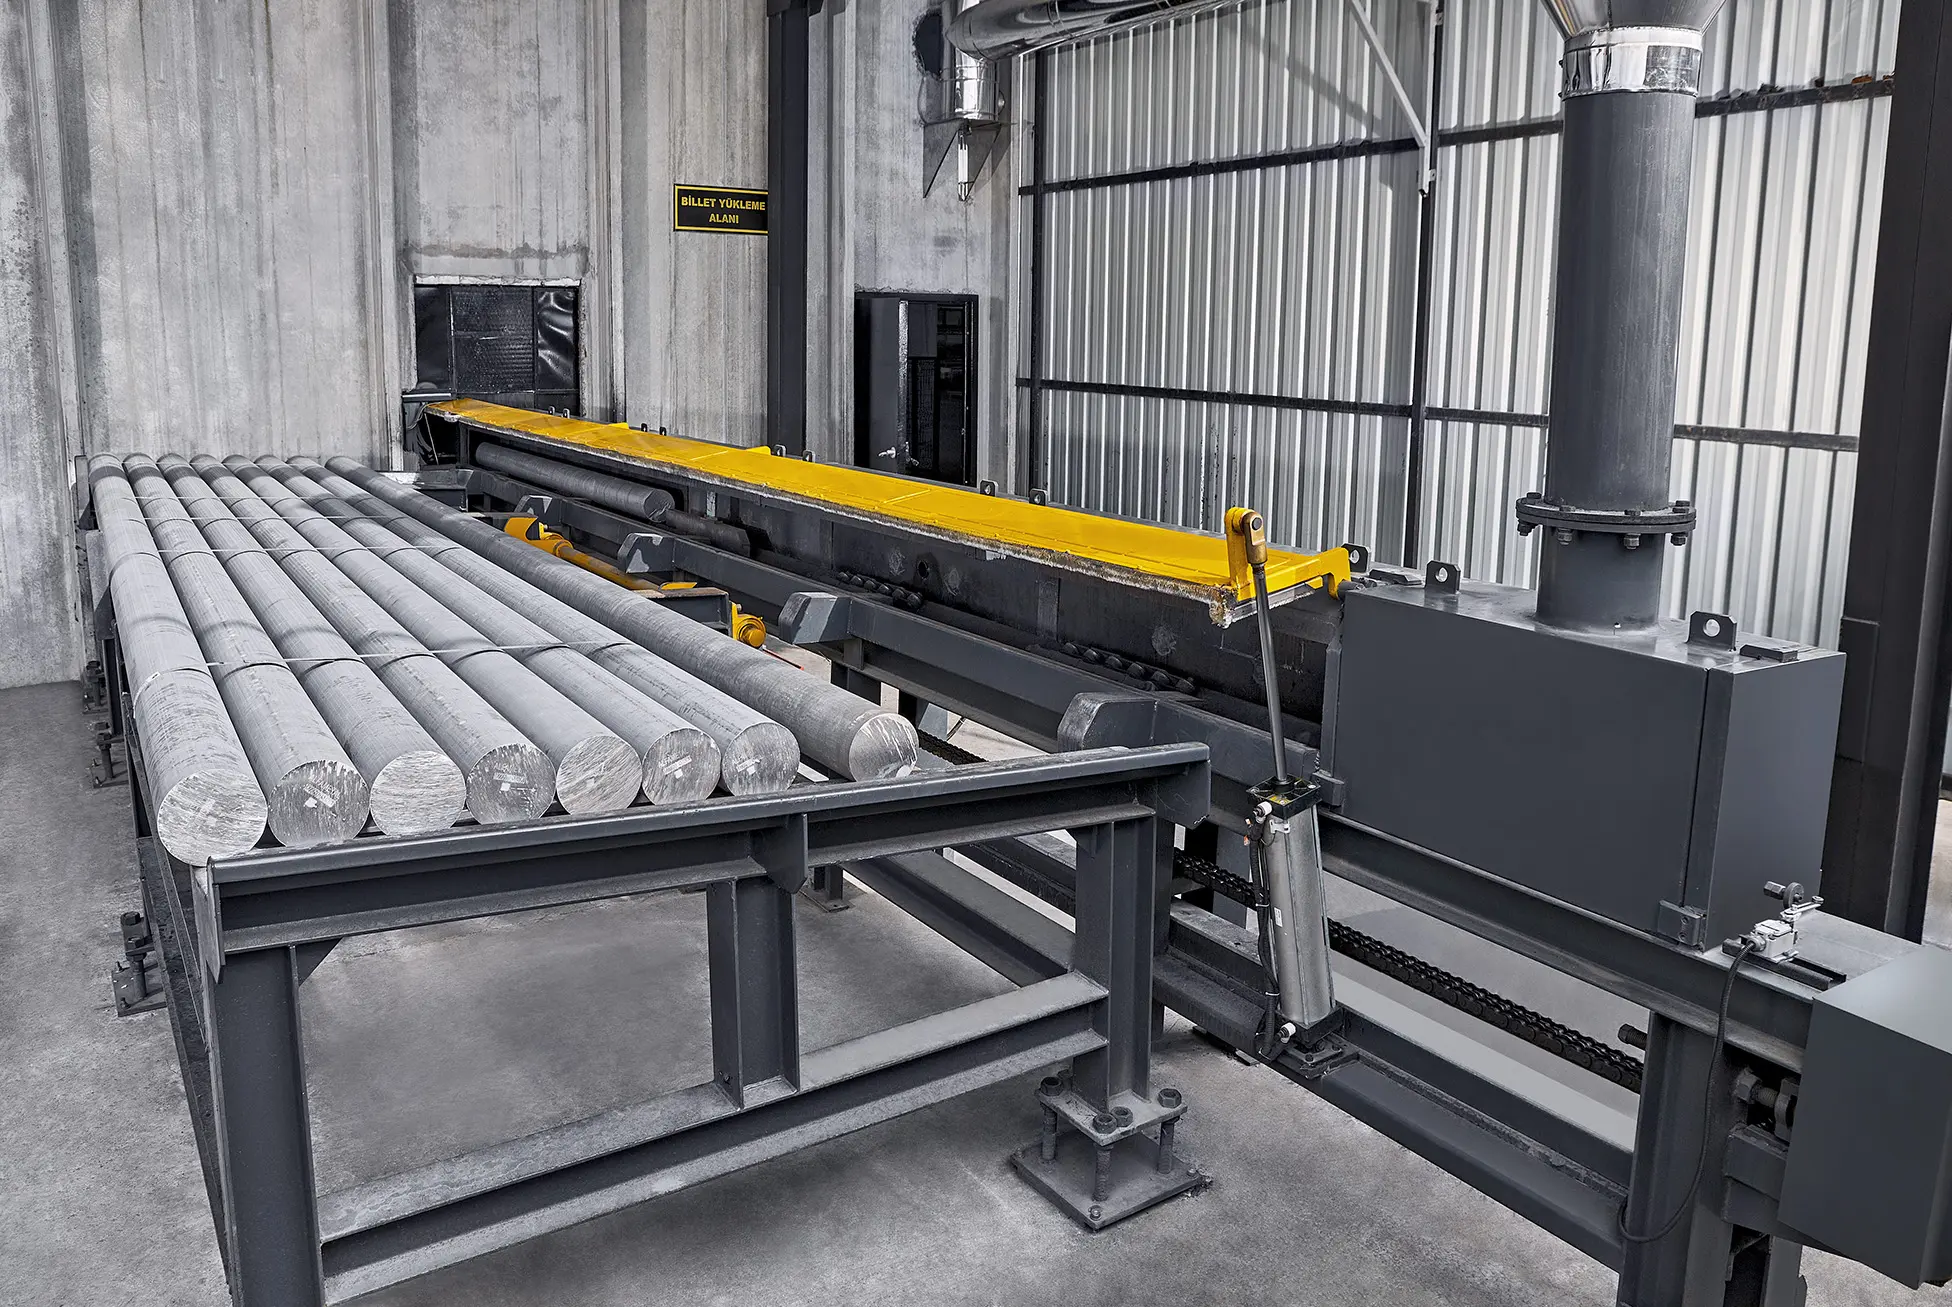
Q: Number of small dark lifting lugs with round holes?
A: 11